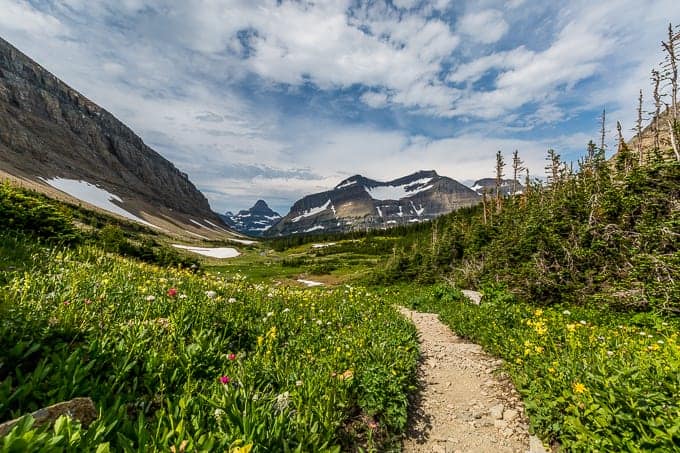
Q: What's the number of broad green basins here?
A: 1